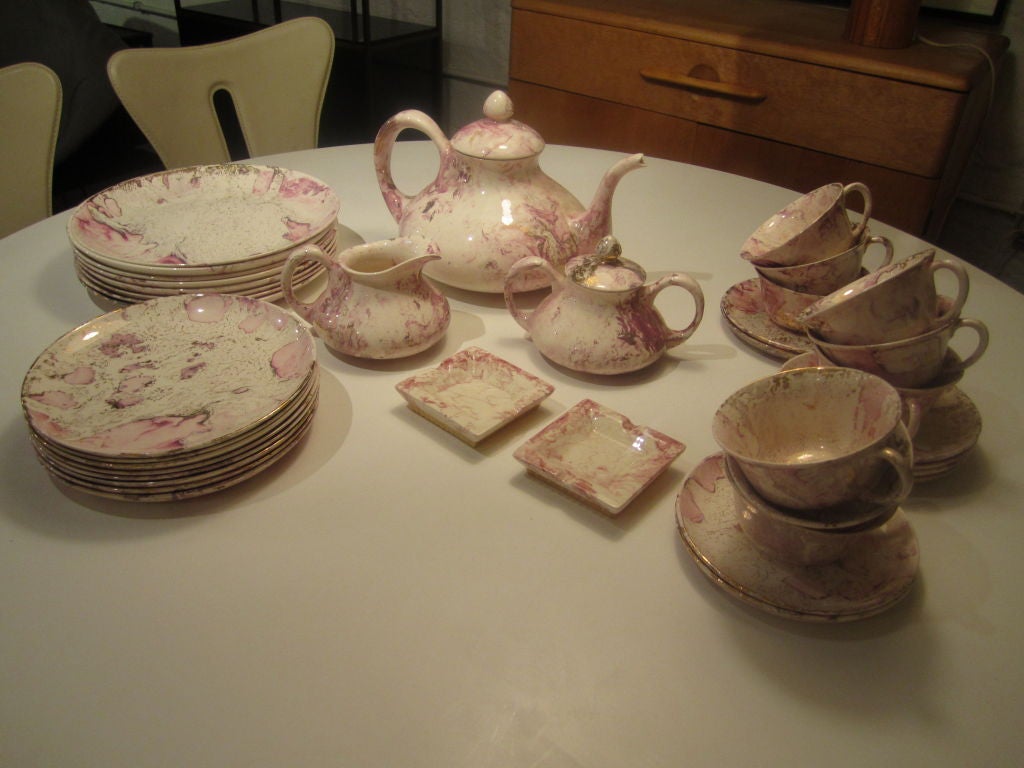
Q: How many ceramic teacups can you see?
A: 8